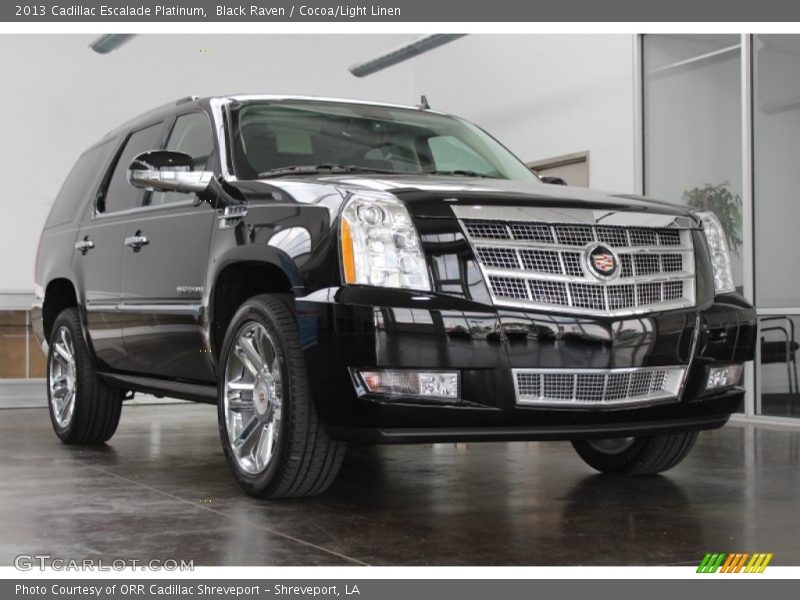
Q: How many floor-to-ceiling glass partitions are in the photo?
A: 2